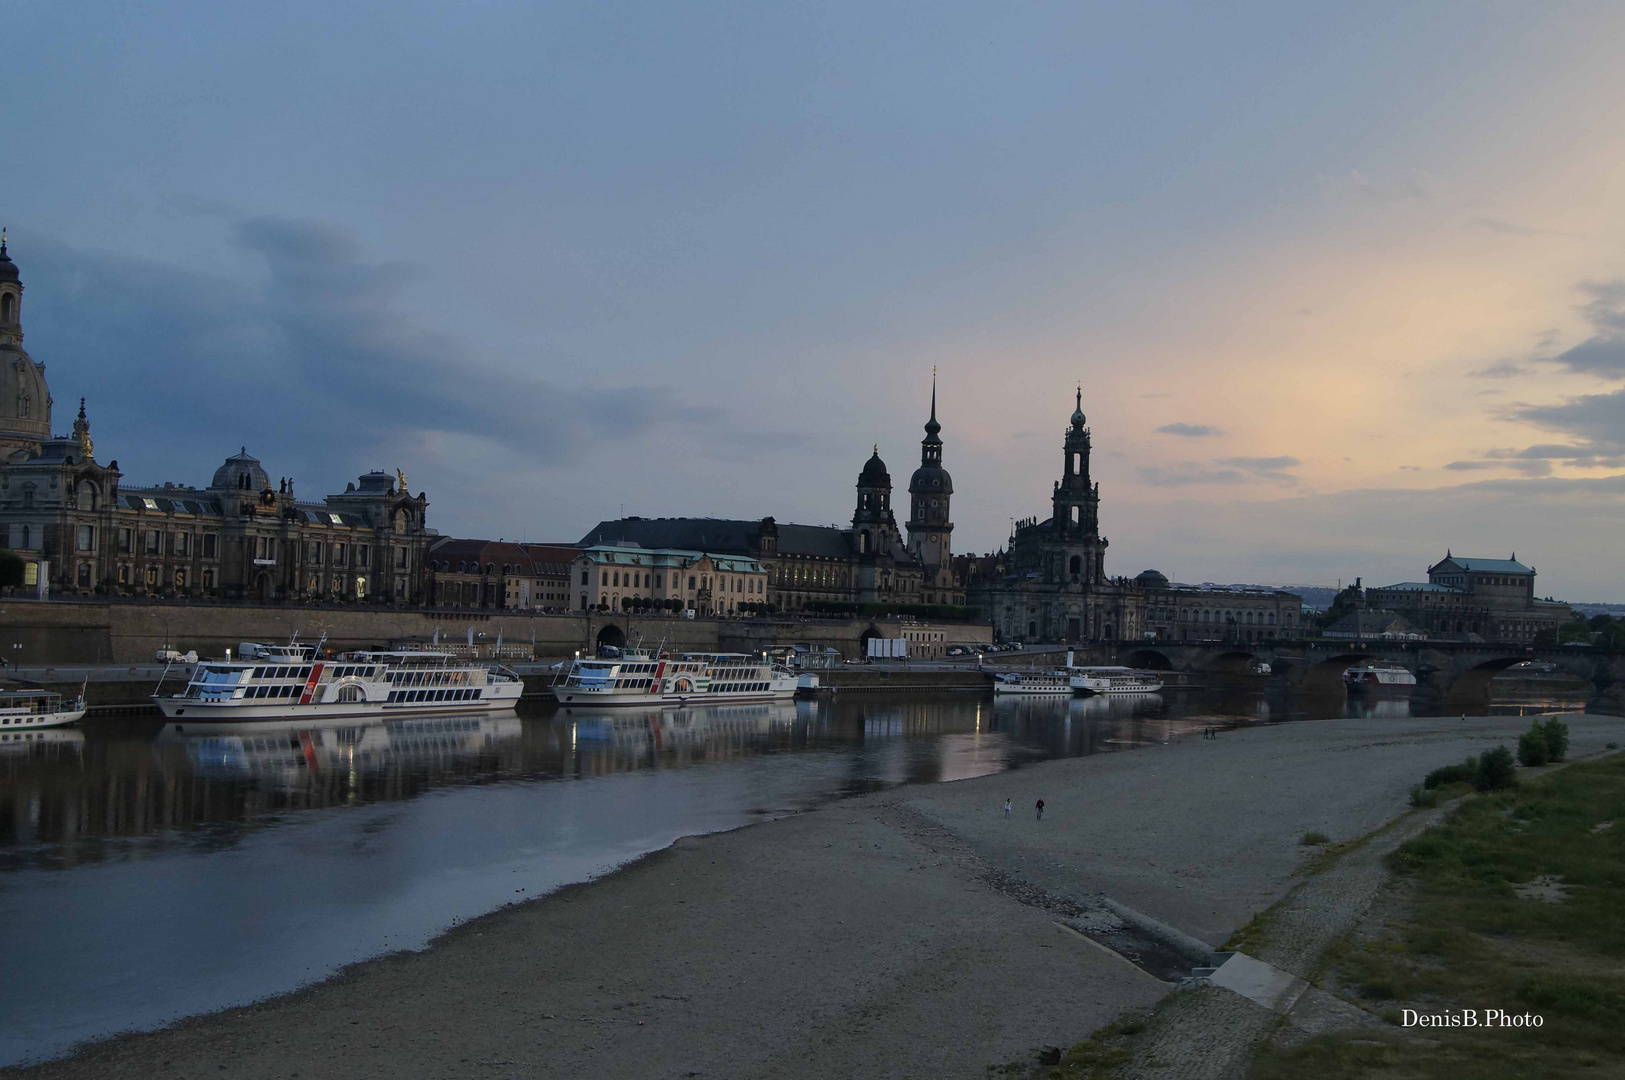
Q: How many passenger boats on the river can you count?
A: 5